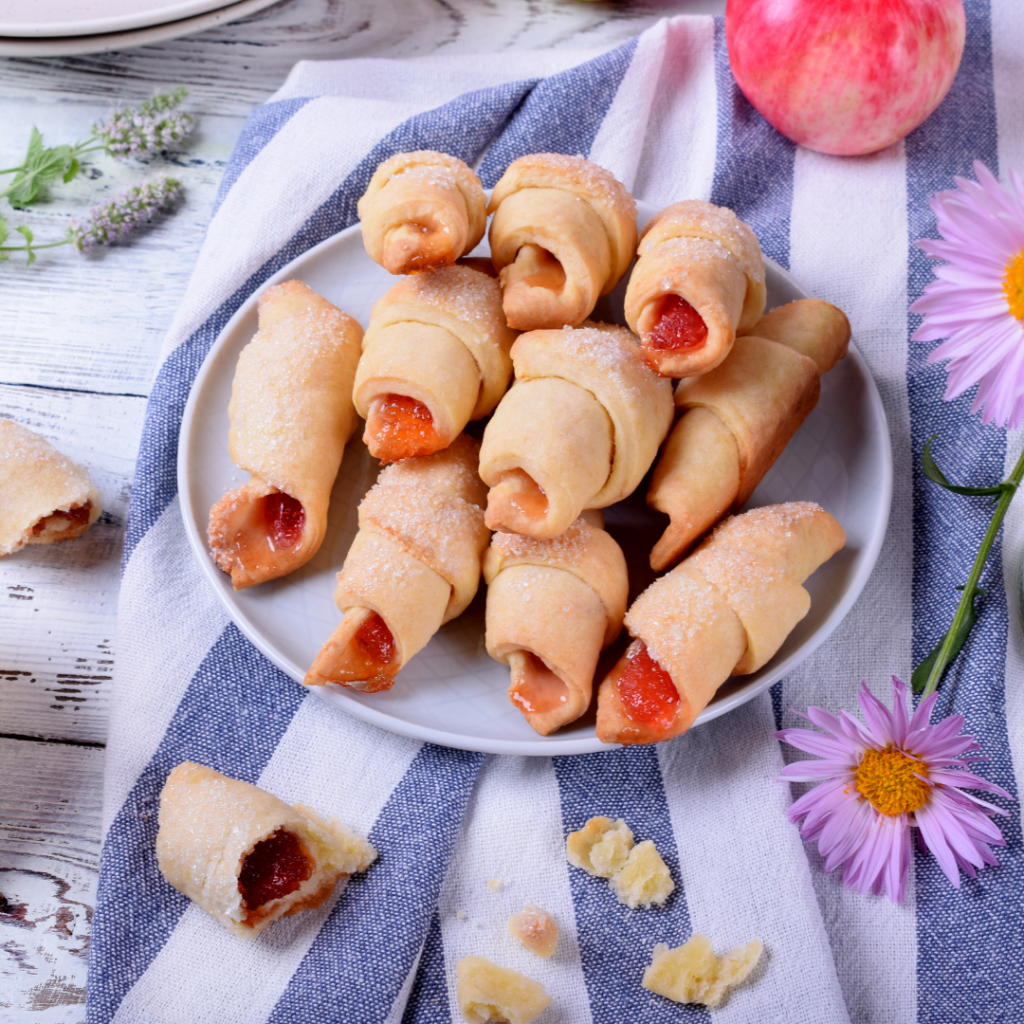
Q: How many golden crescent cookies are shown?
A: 12